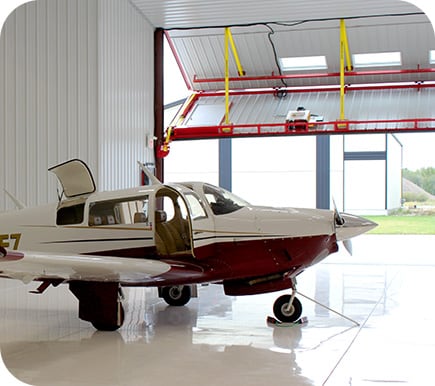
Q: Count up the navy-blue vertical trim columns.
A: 2